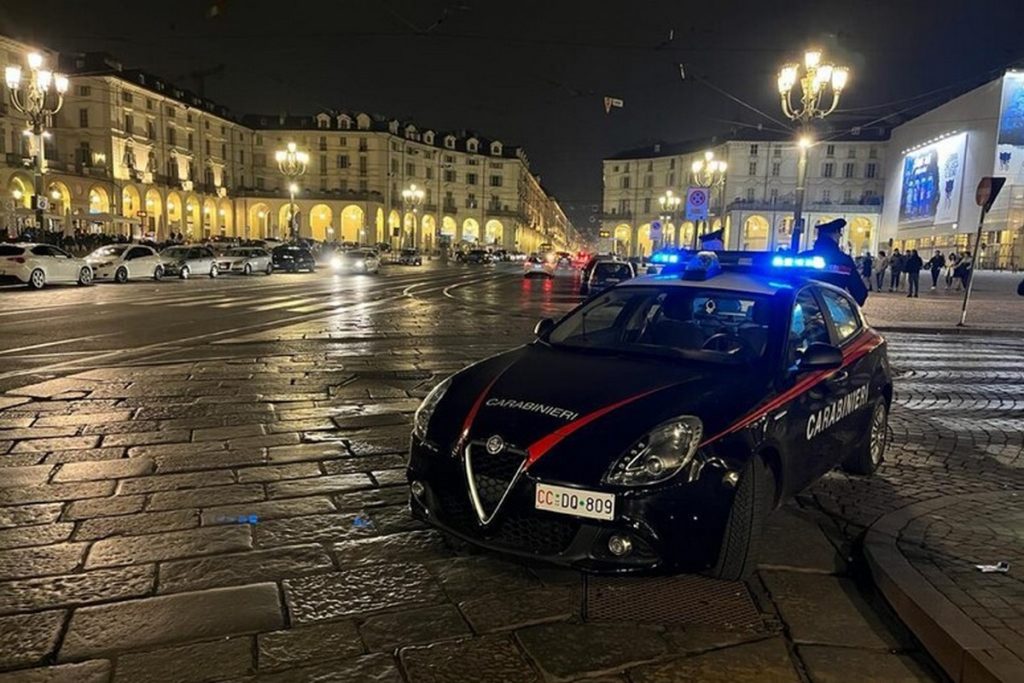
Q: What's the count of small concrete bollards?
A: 0